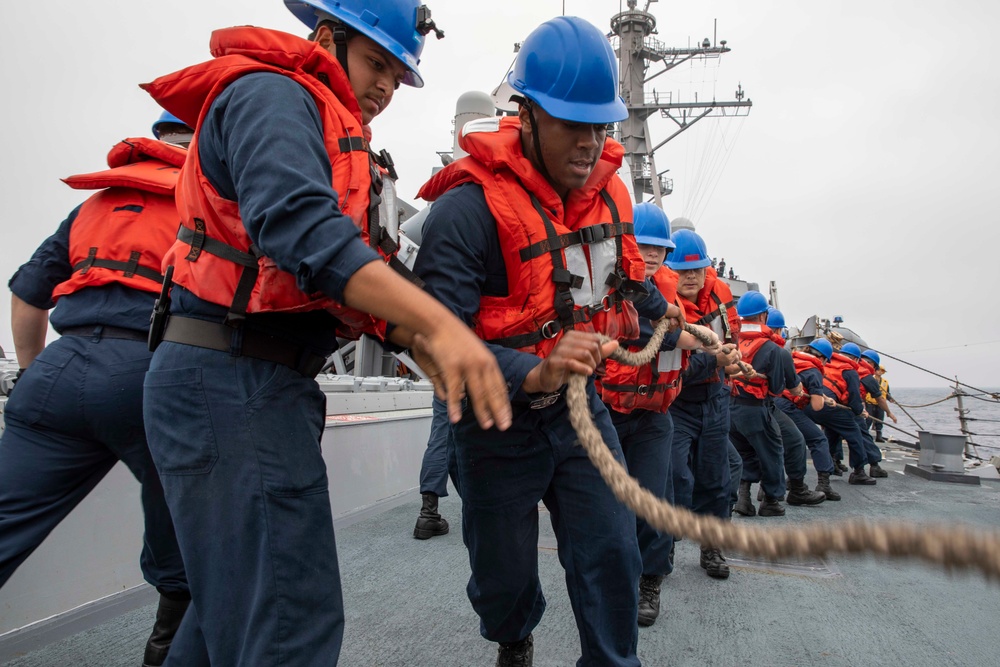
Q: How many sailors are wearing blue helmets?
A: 10